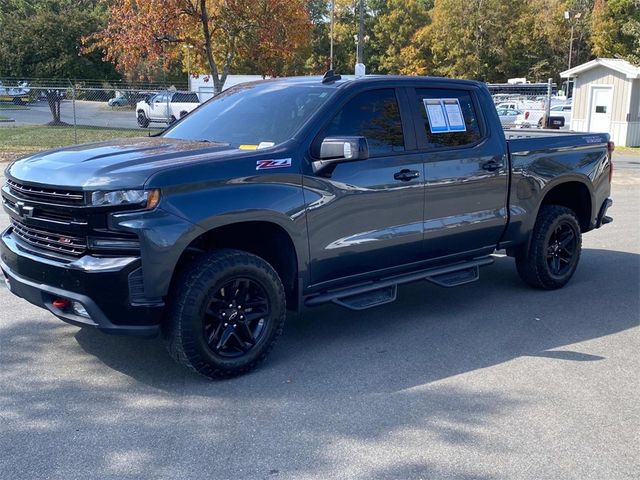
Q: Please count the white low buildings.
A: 2